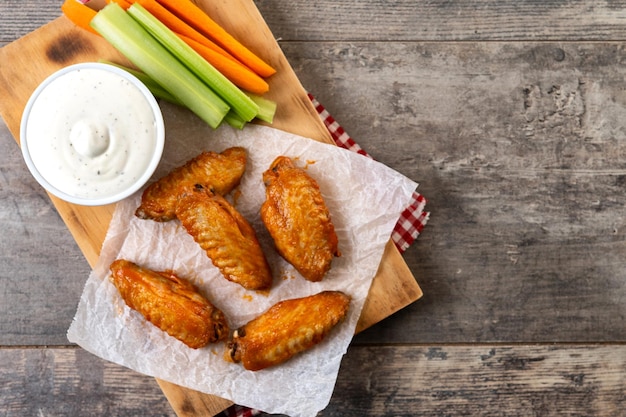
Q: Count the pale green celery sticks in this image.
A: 4